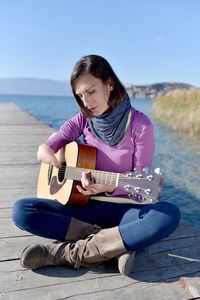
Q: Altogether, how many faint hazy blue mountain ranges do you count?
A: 1